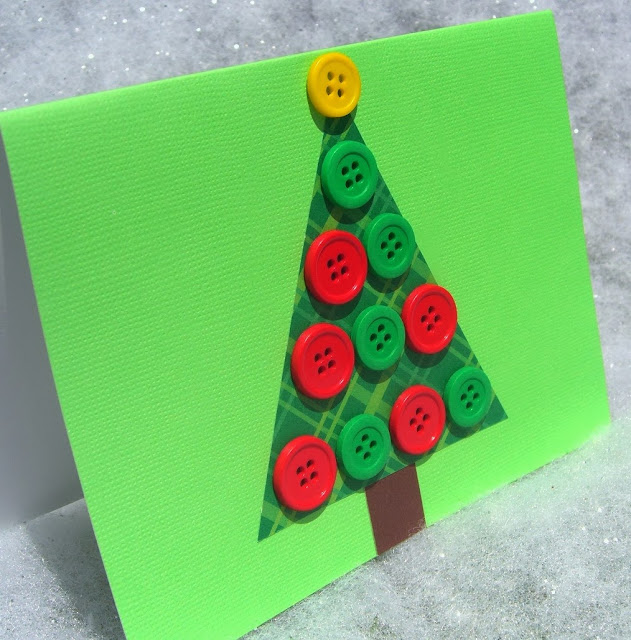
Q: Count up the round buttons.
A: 11